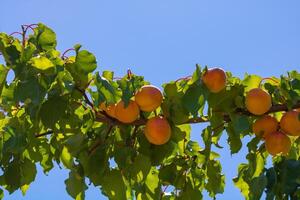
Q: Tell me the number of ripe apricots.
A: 9